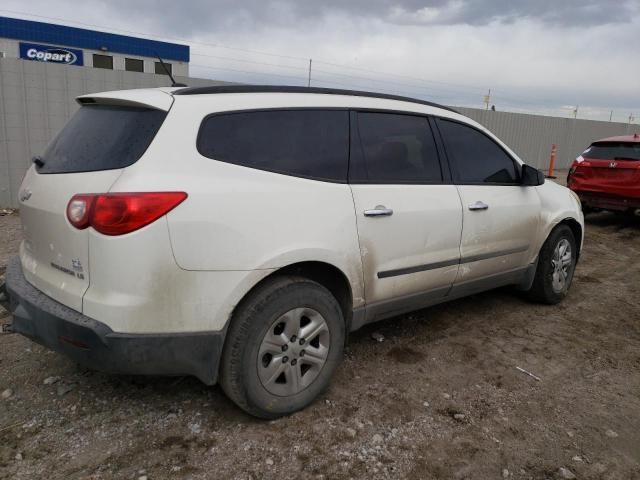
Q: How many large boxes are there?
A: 0